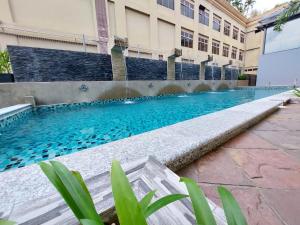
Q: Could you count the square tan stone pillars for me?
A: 4